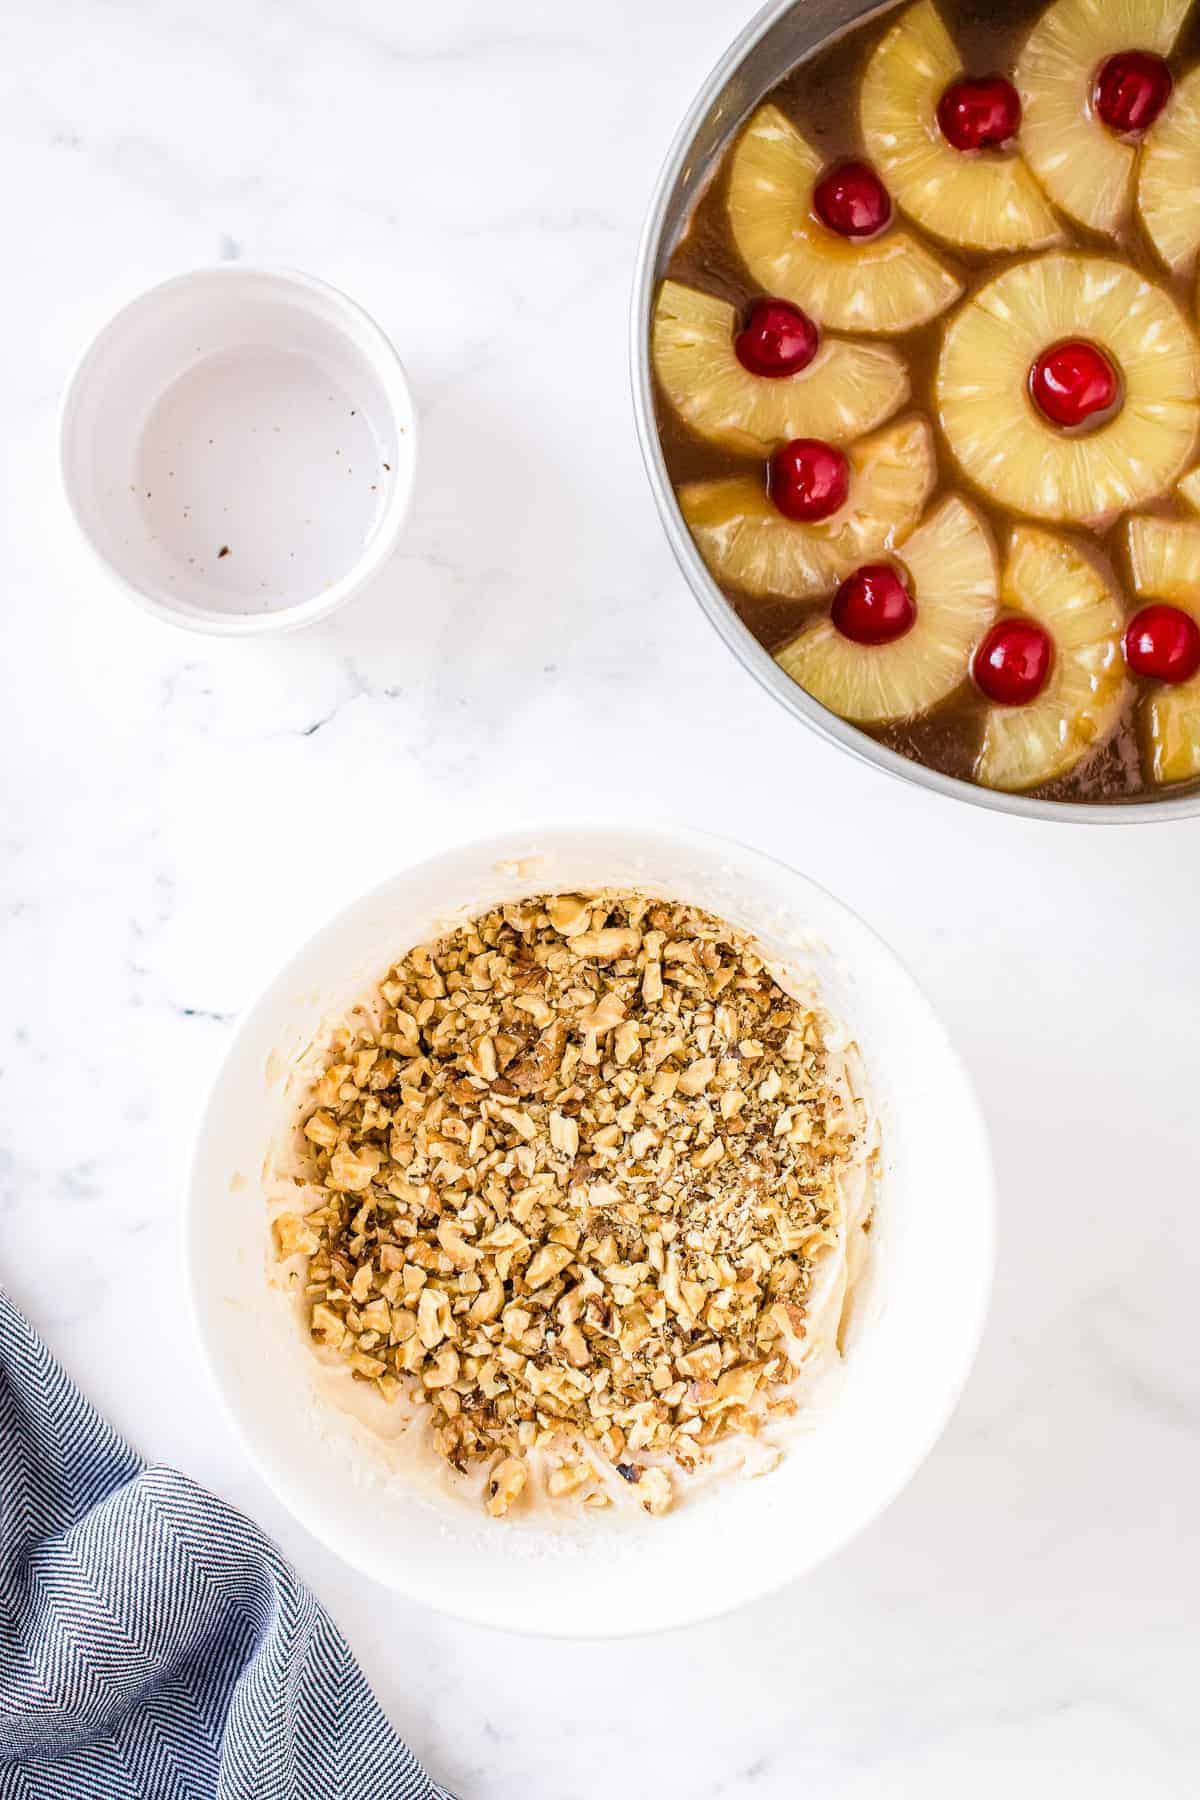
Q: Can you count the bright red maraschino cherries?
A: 9